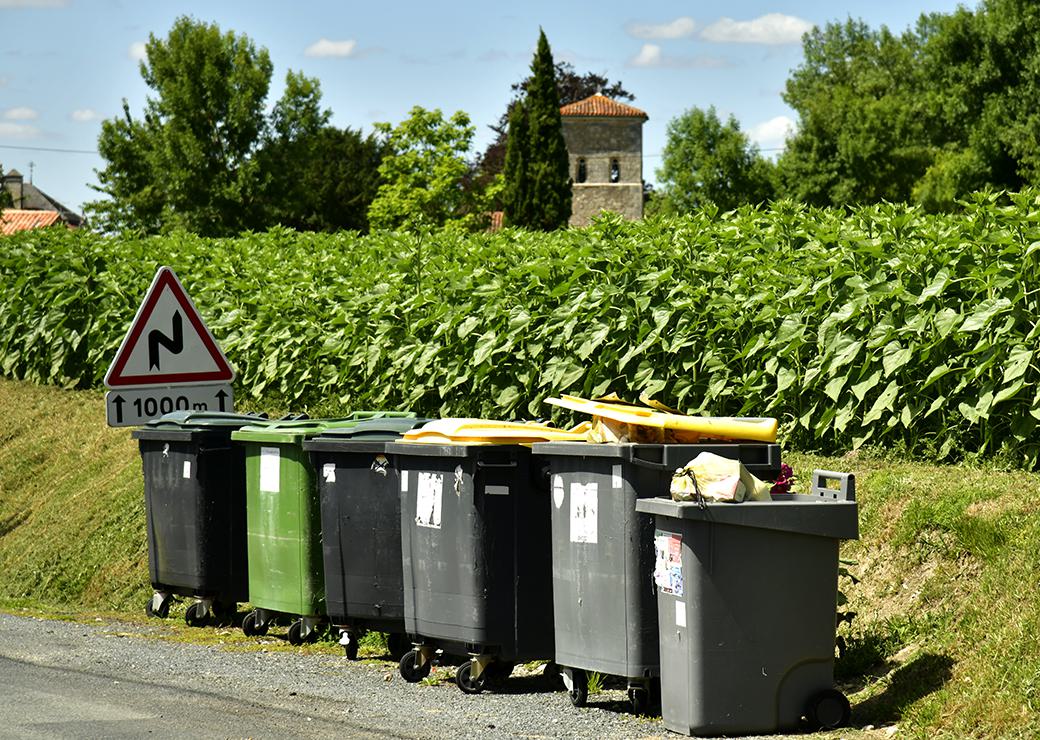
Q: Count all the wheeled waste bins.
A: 6